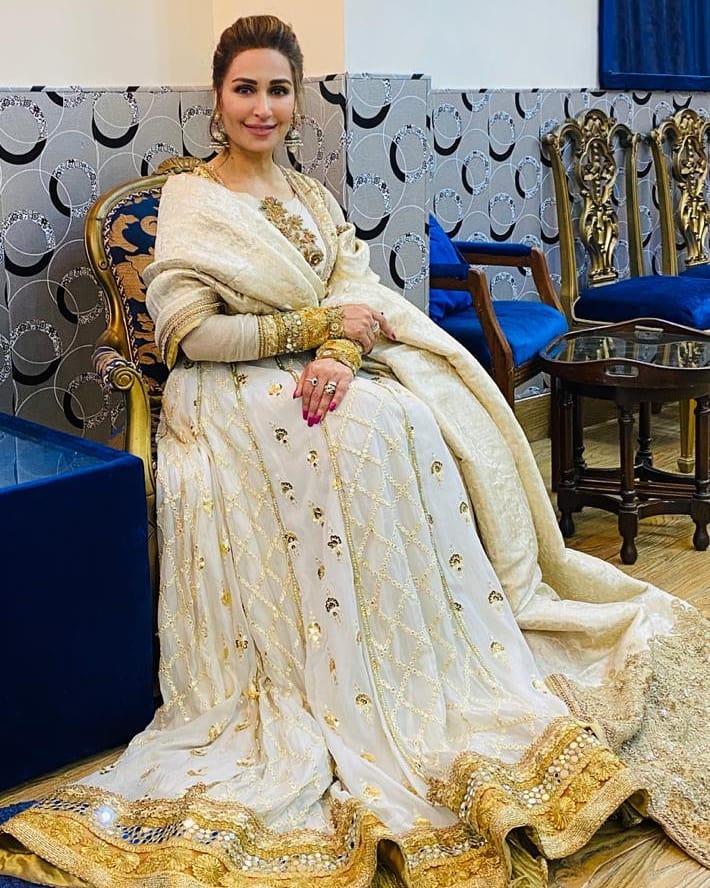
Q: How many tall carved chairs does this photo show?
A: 2